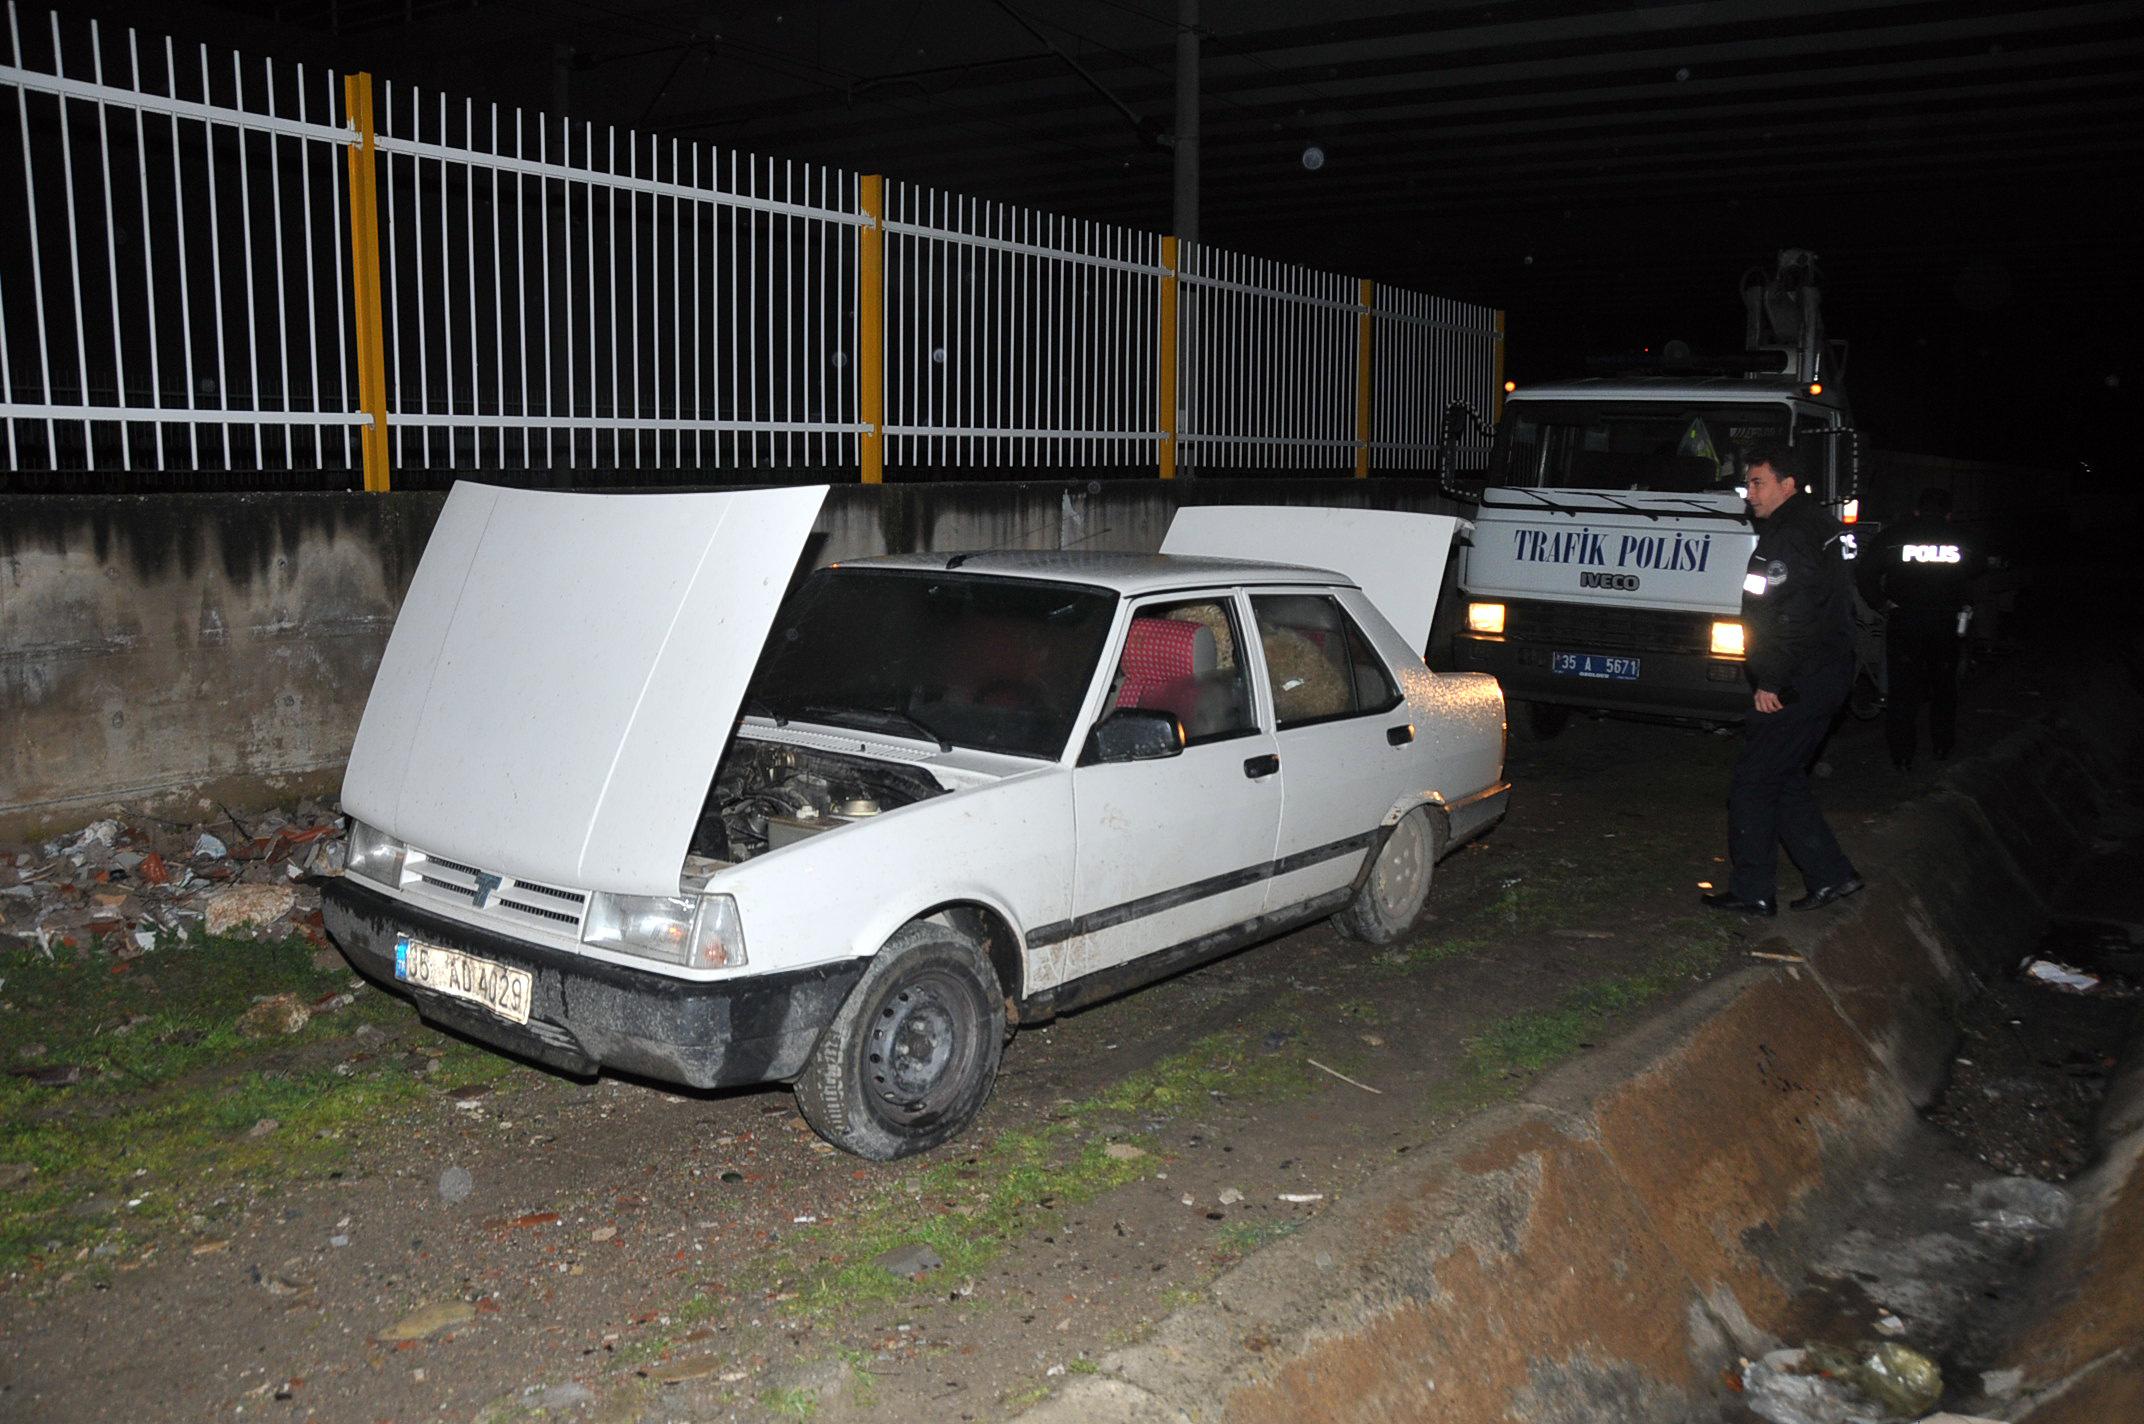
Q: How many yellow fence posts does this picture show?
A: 5